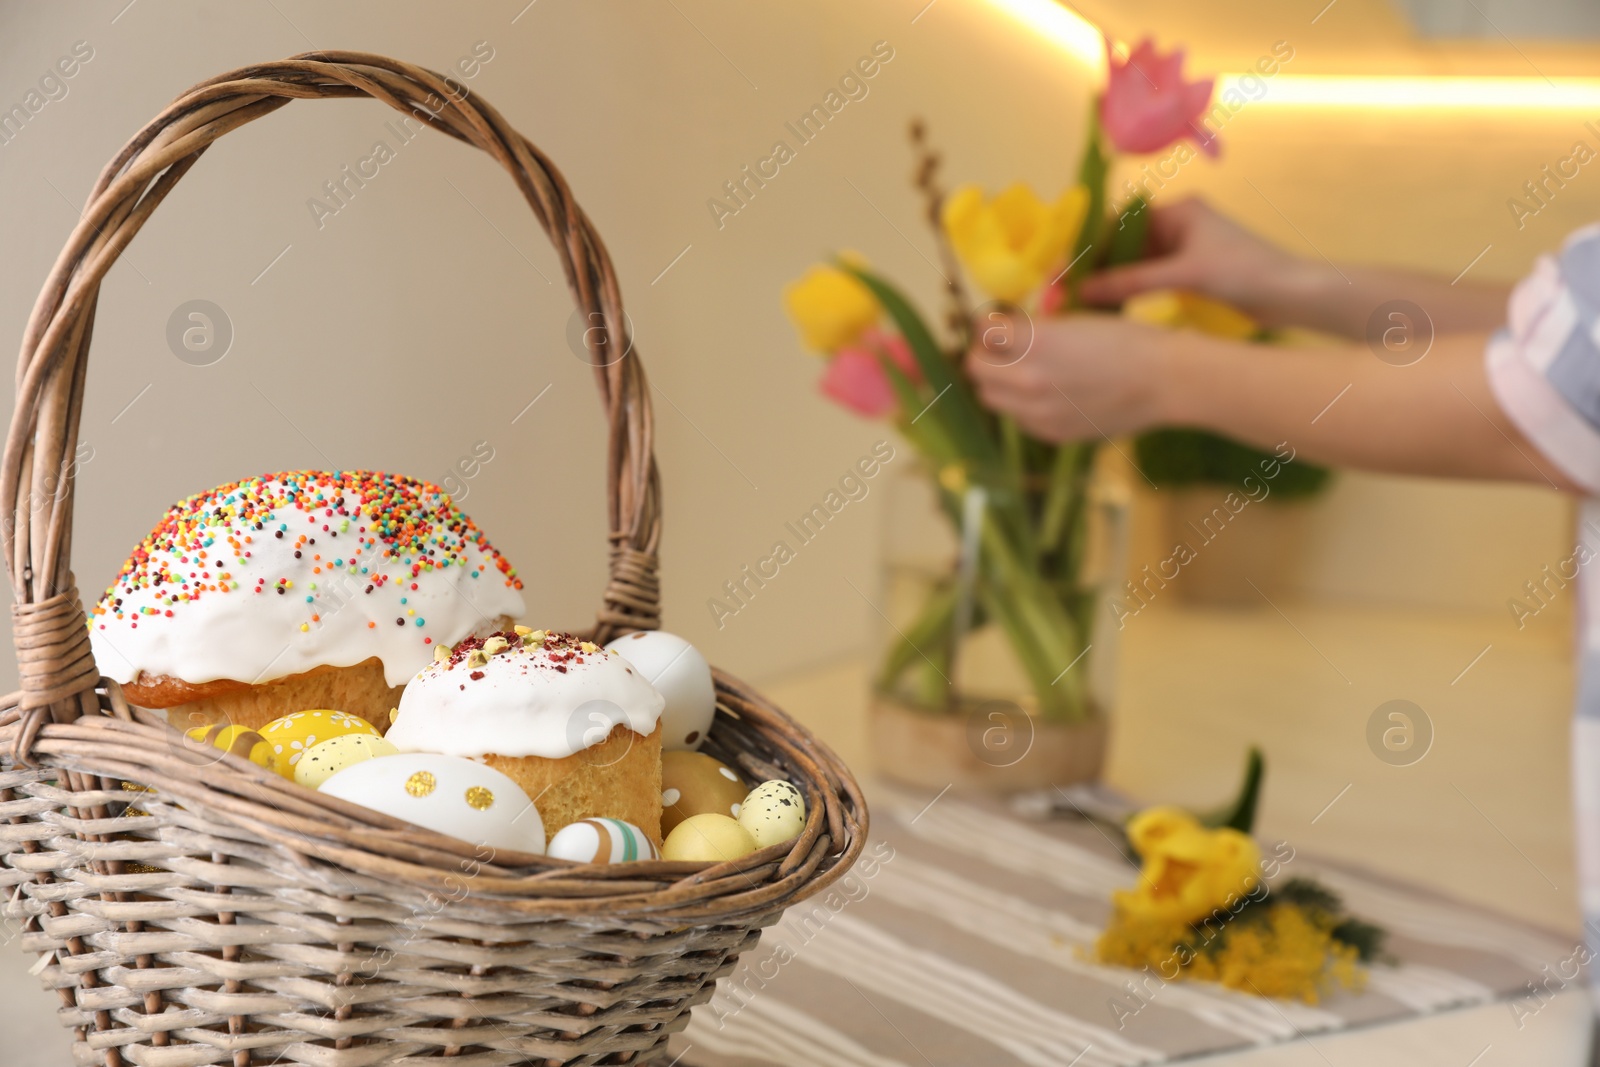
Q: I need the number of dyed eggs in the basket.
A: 9